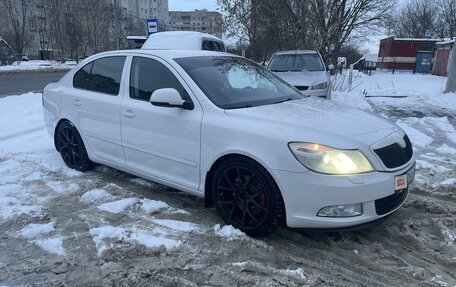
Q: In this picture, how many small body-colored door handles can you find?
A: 2